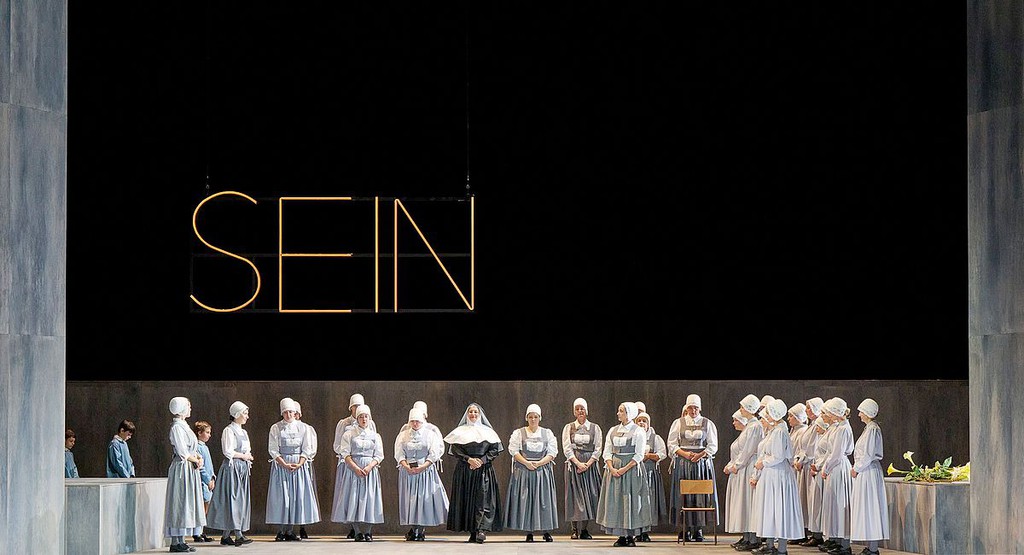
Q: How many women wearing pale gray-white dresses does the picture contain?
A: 11